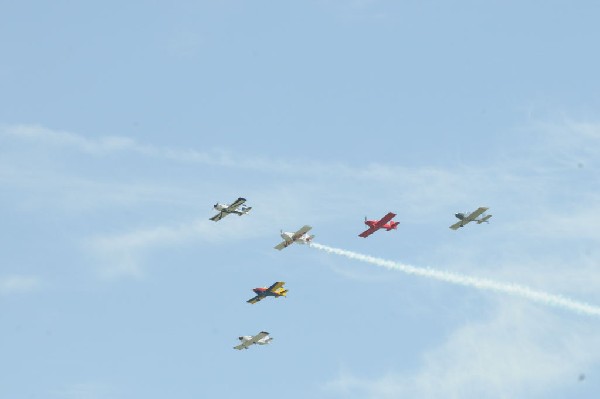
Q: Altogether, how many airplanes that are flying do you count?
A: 6